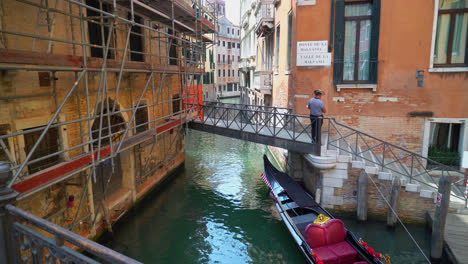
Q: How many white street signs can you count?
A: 2